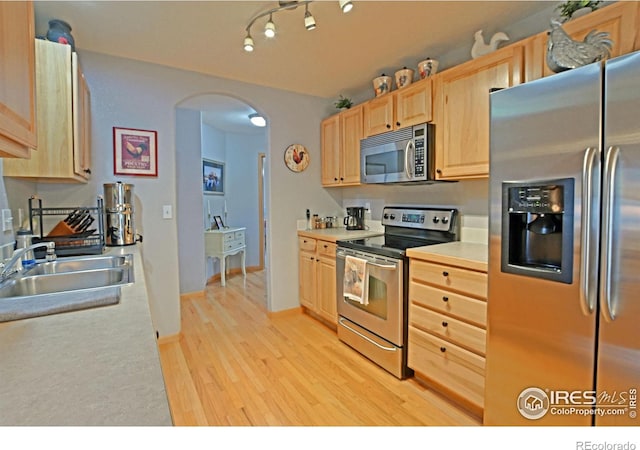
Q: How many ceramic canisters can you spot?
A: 3